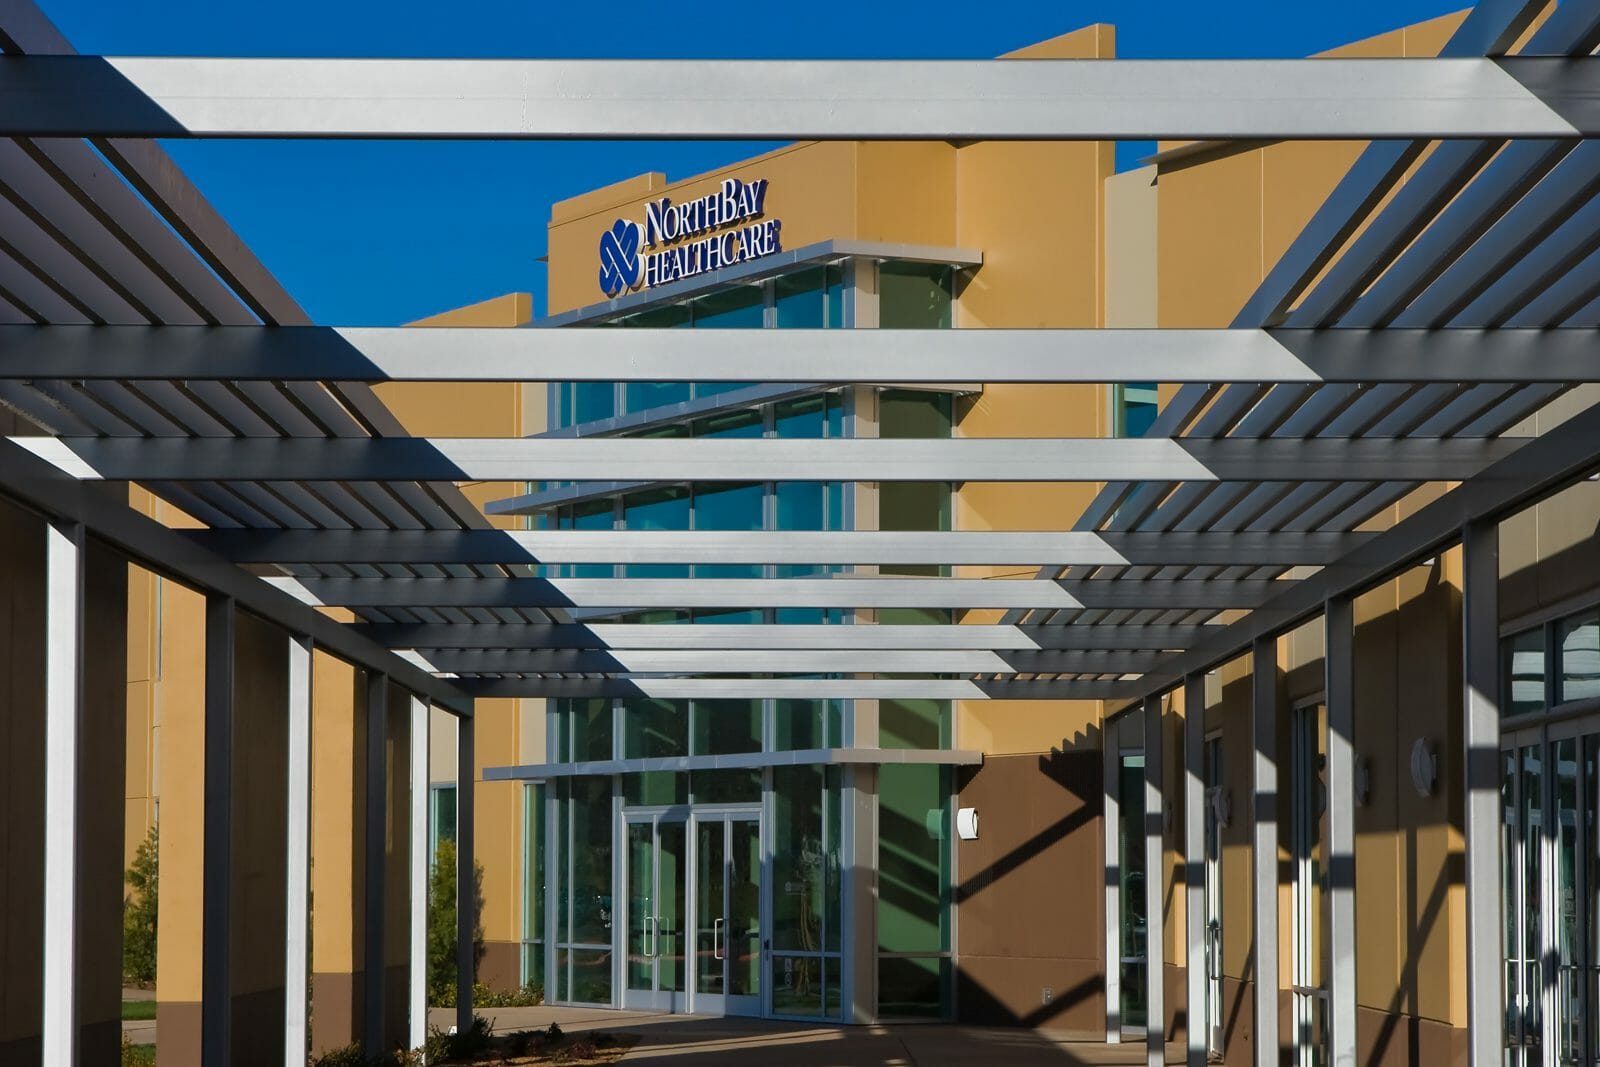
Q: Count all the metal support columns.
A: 12